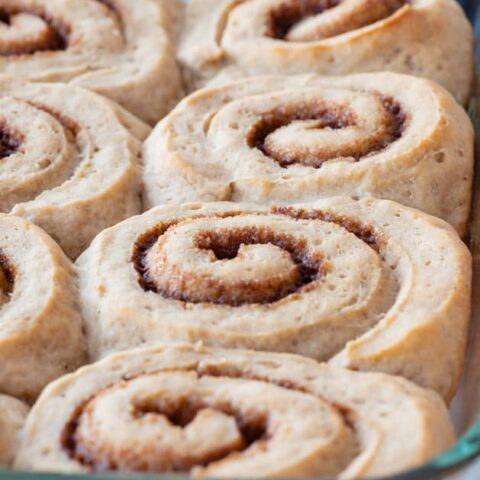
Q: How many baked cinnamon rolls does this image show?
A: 8